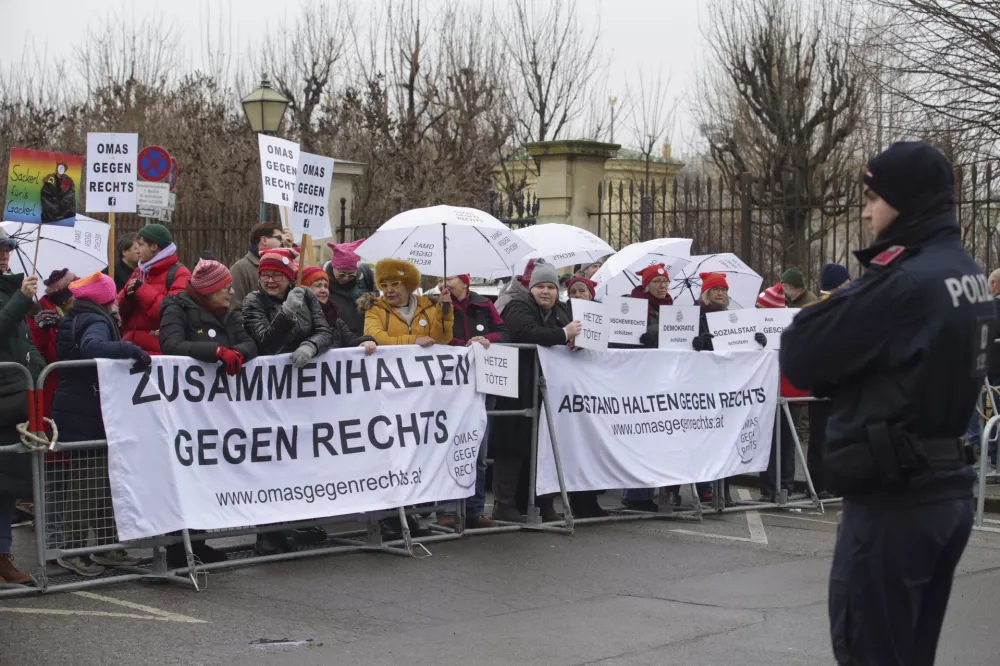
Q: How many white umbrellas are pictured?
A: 5